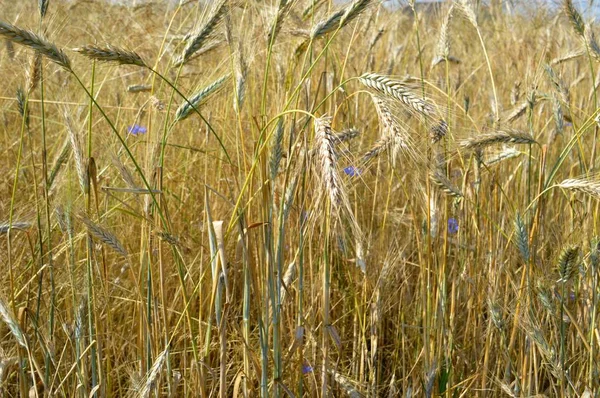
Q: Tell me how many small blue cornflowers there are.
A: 4